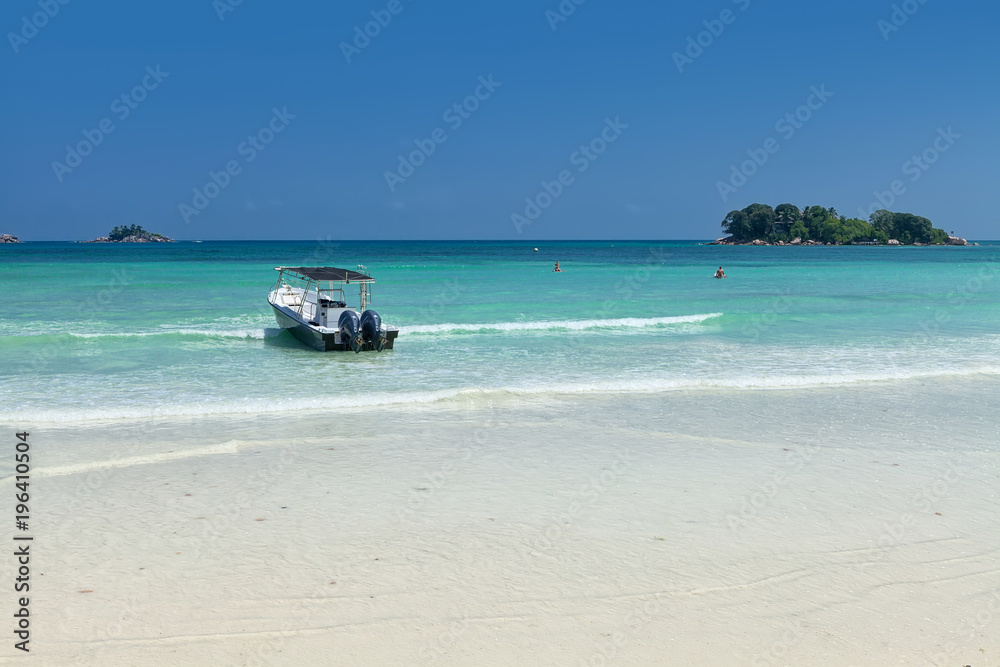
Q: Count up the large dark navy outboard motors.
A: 2